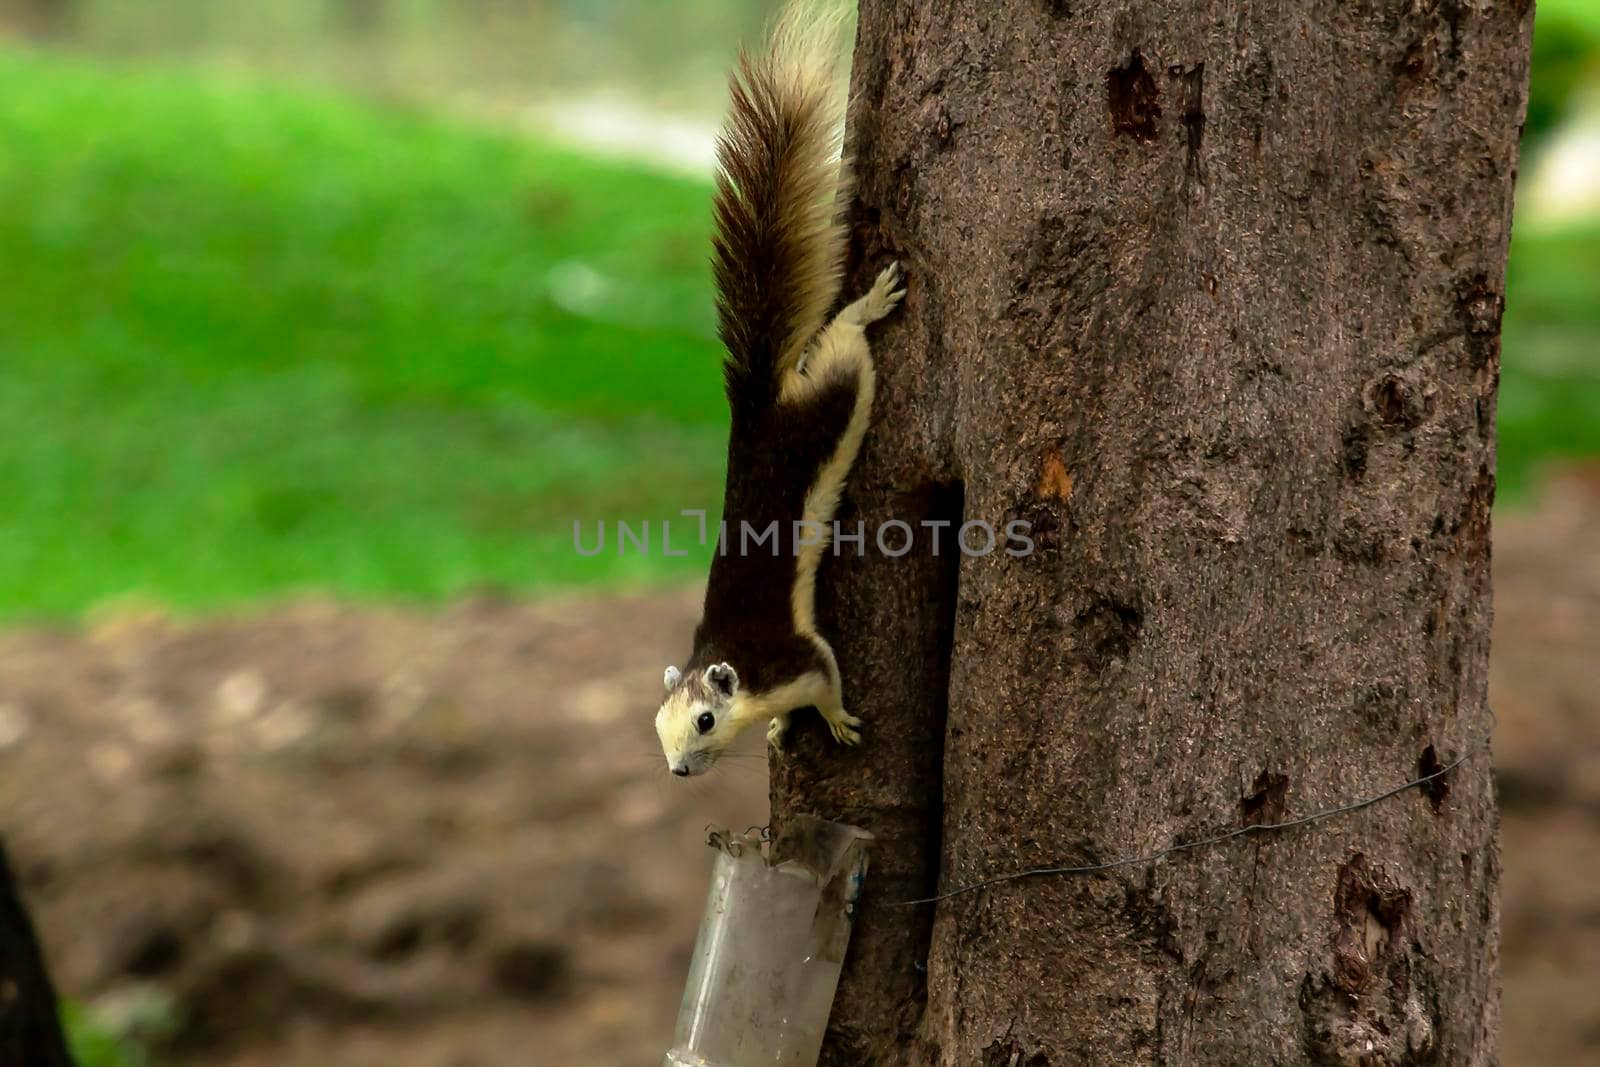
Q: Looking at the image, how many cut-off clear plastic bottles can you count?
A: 1